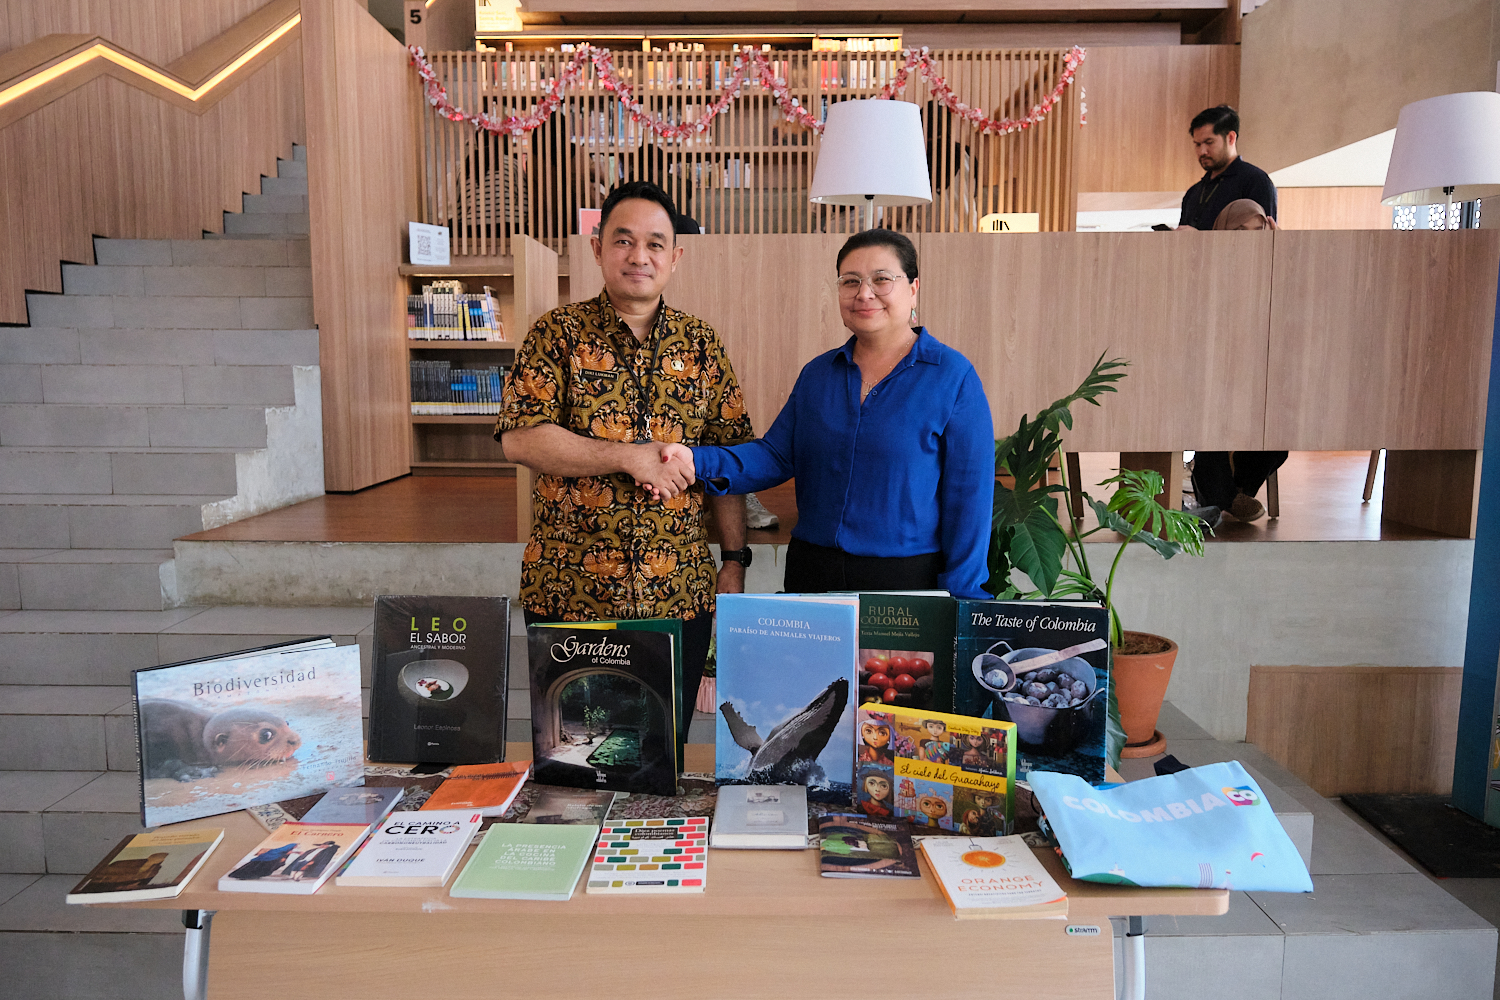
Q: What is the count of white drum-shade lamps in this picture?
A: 2